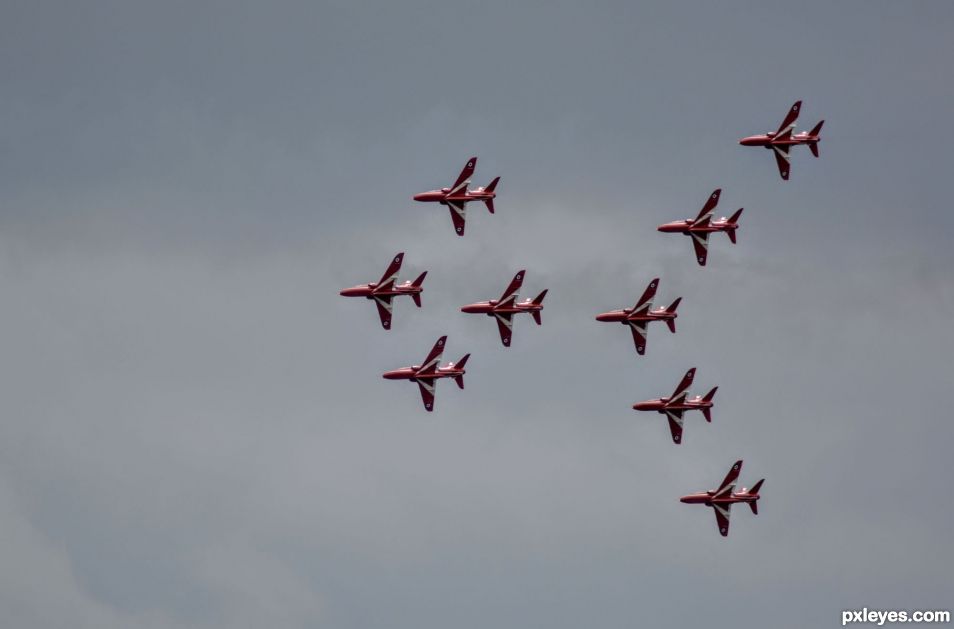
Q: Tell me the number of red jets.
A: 9